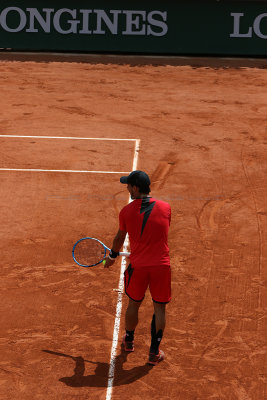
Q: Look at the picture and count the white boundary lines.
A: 3